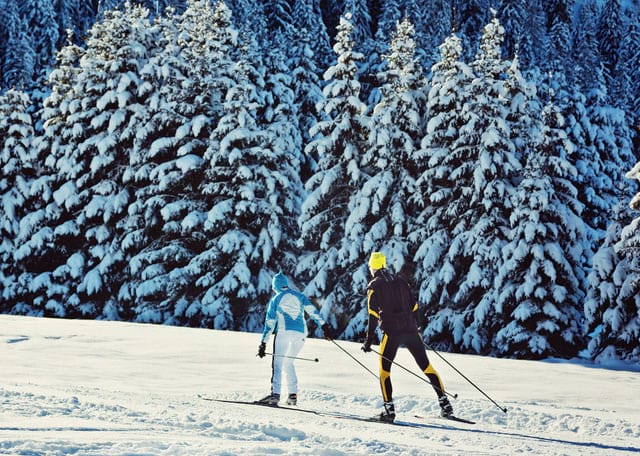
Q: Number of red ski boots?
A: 0